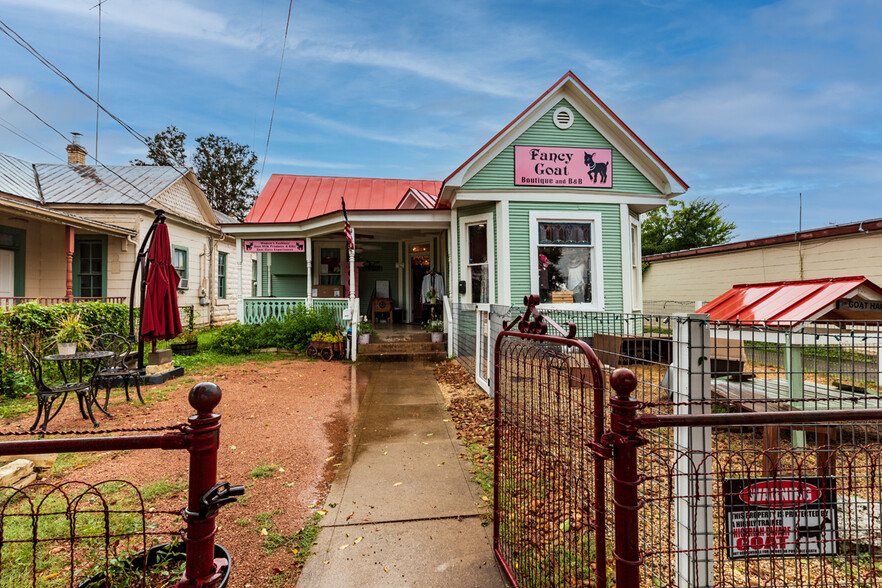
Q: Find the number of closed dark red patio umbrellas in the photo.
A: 1